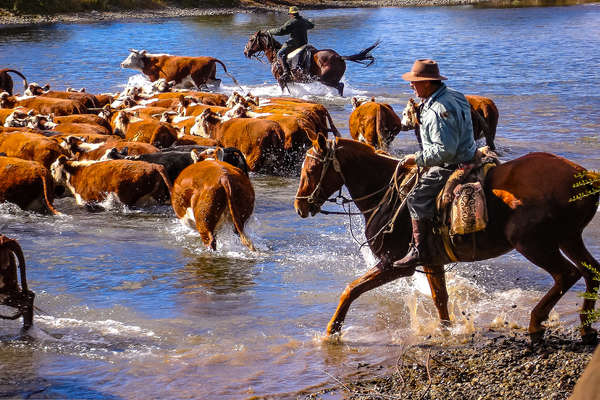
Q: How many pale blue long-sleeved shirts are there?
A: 1